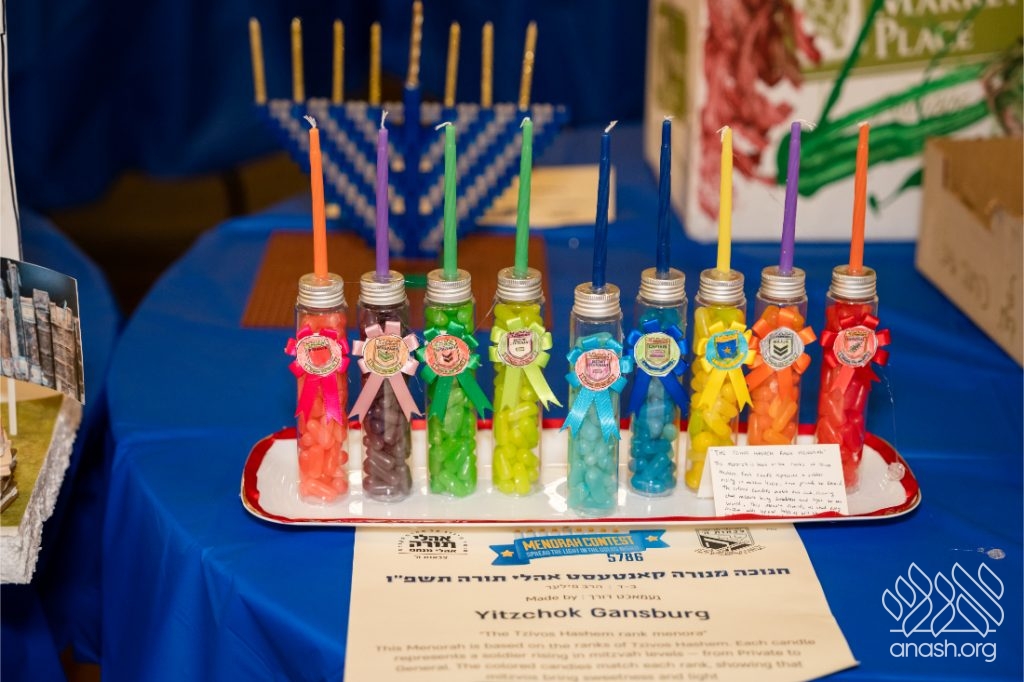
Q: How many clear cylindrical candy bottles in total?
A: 9